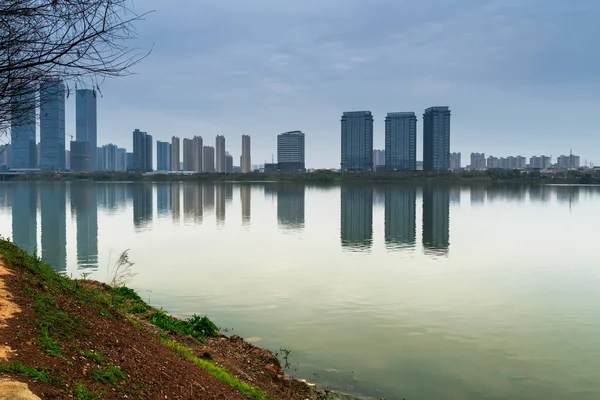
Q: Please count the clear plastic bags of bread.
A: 0